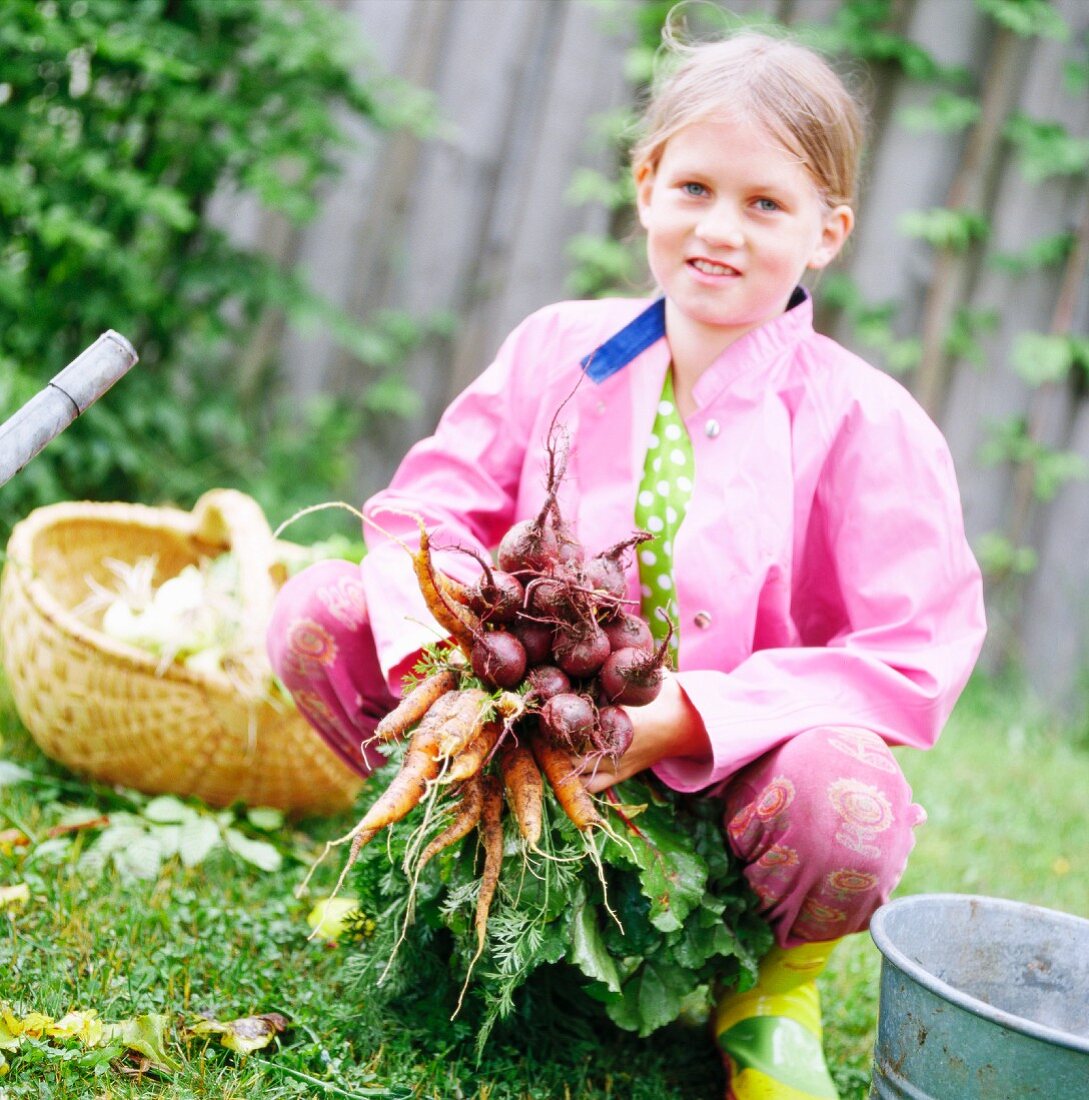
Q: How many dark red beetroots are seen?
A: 13